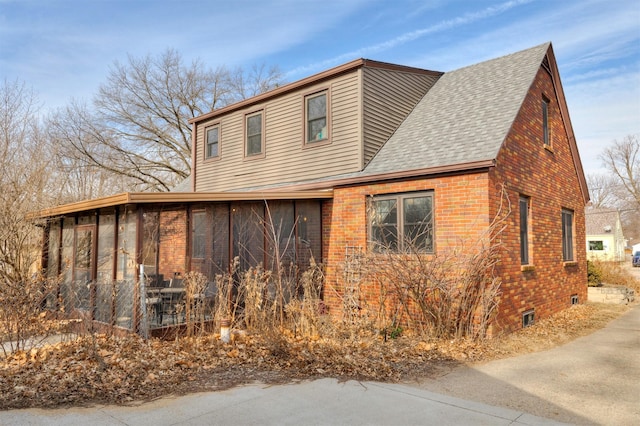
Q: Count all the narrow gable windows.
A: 1